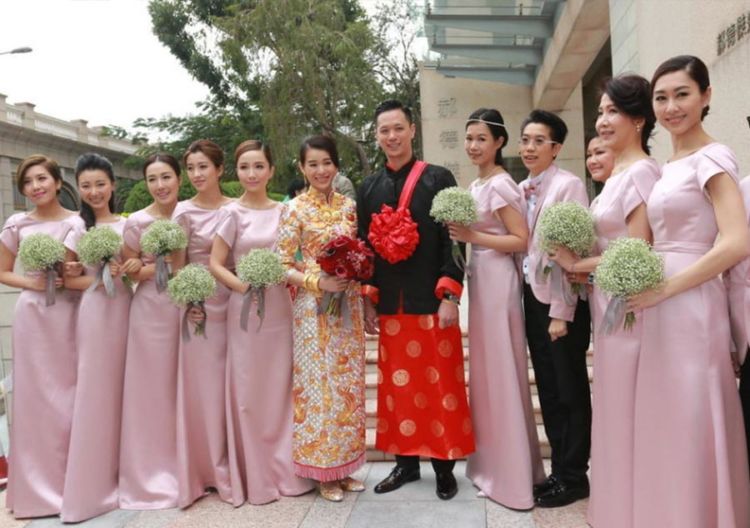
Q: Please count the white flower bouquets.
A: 8